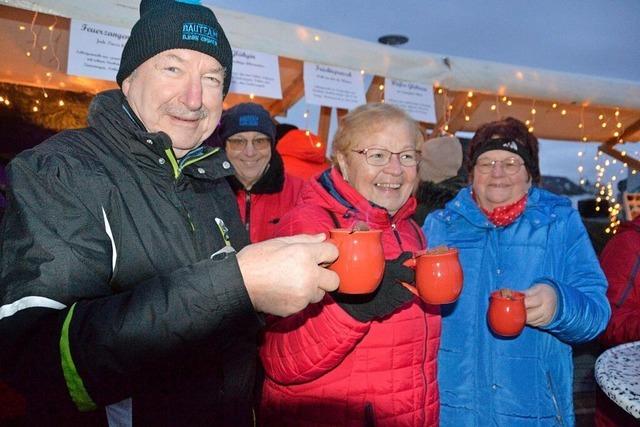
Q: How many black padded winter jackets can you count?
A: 1